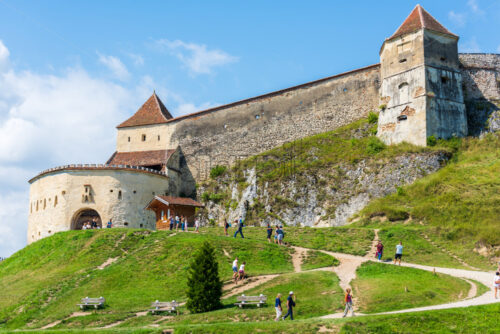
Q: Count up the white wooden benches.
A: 3